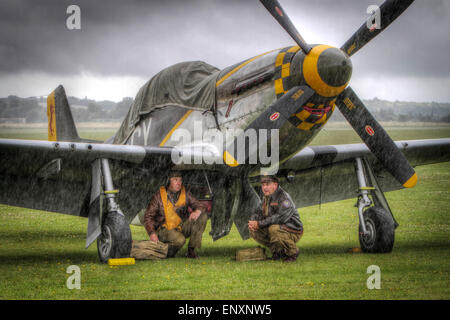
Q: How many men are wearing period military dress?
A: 2